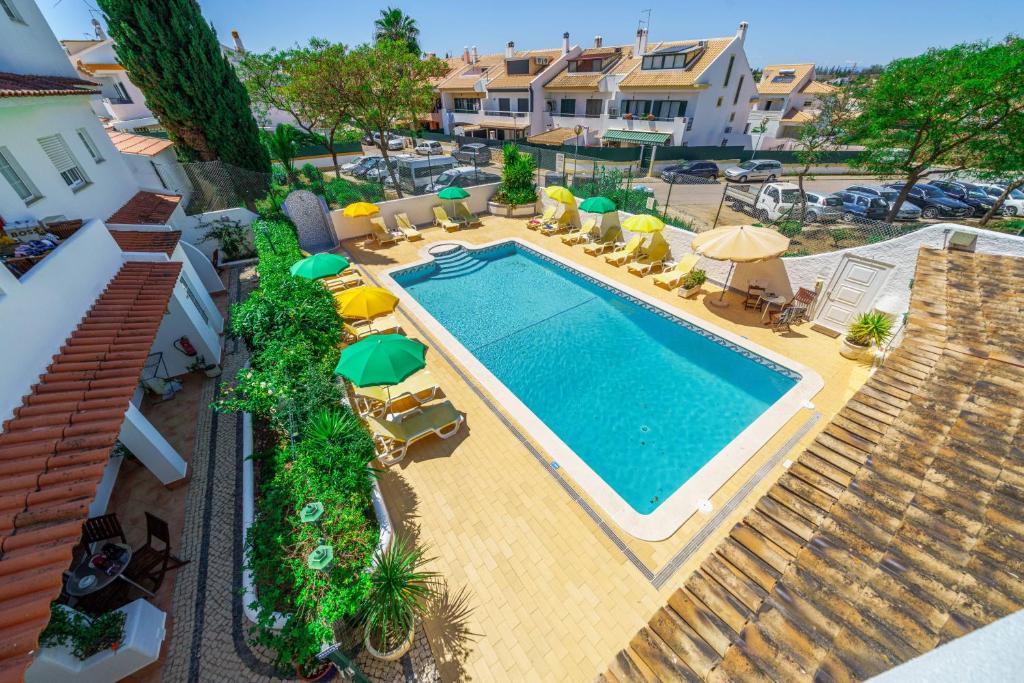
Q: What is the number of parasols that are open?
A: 9